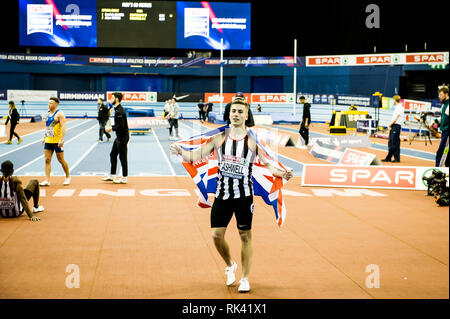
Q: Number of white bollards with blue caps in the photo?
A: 0